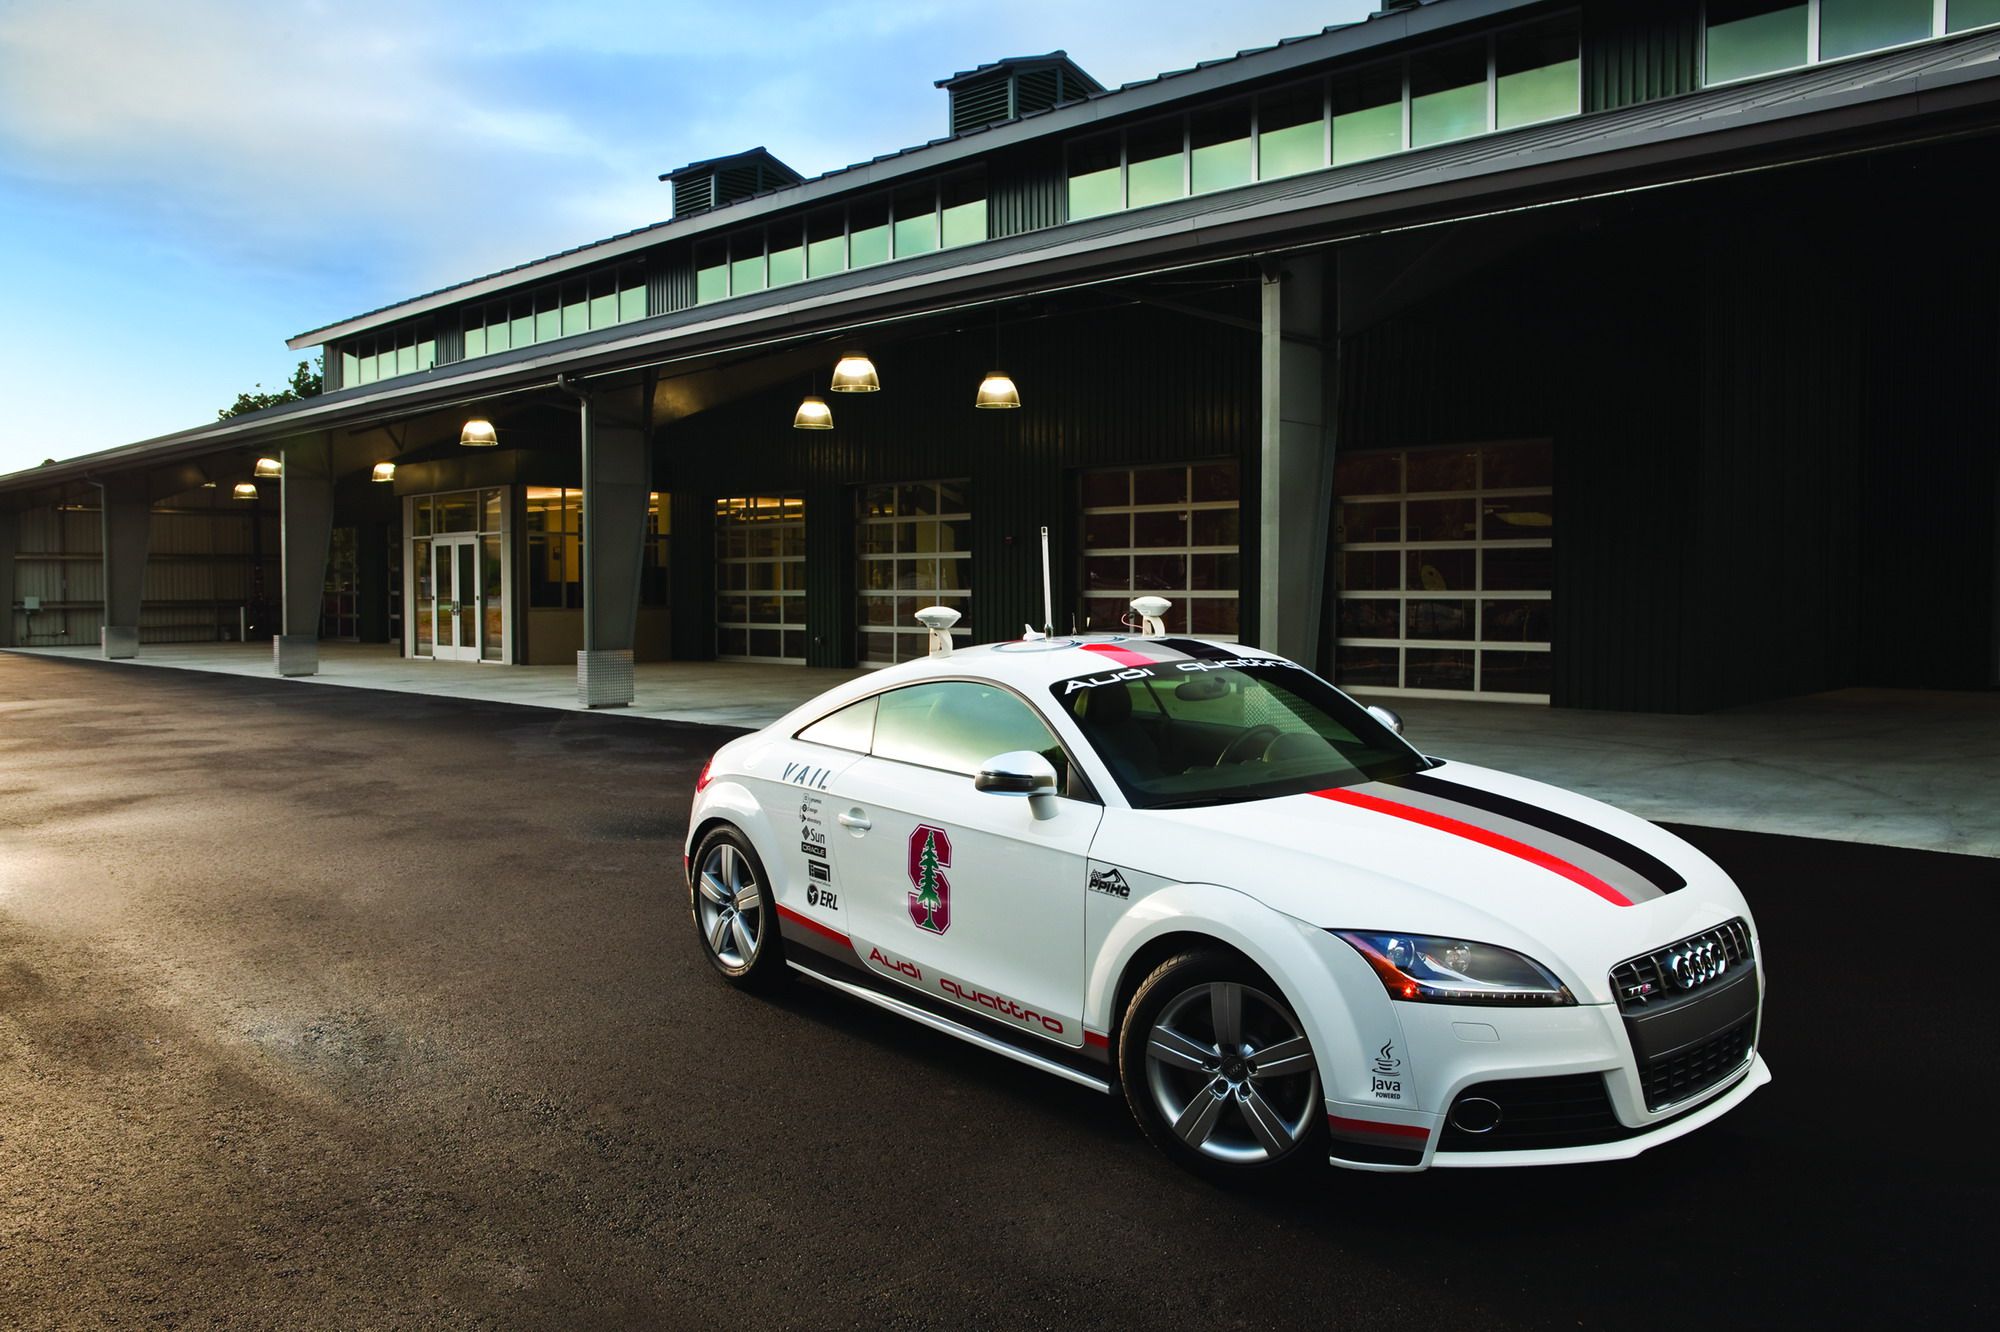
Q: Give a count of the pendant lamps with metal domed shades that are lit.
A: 7